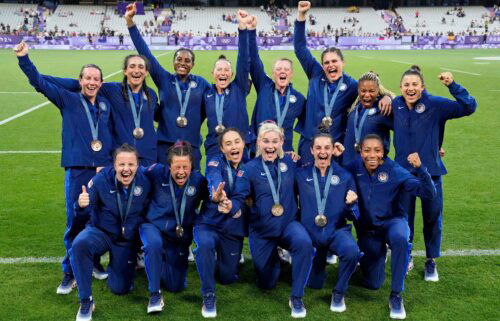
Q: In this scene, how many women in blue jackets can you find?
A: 14